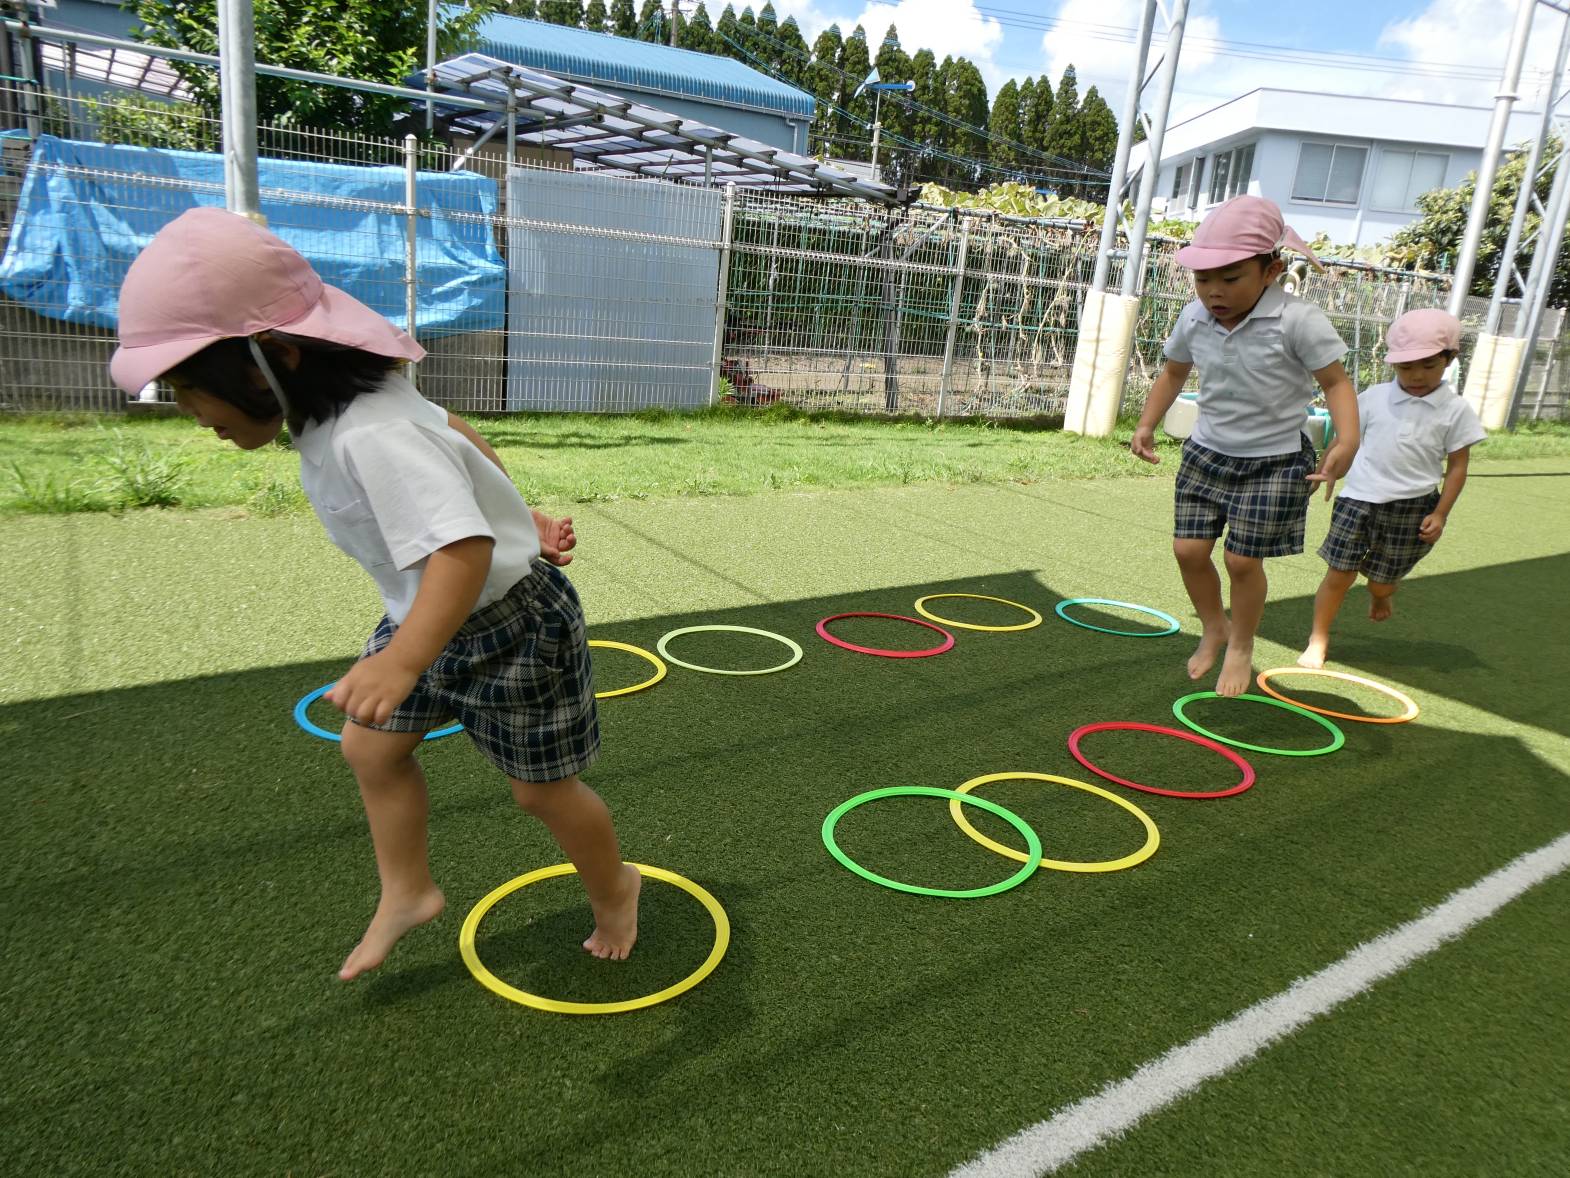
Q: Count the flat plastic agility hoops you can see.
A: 12